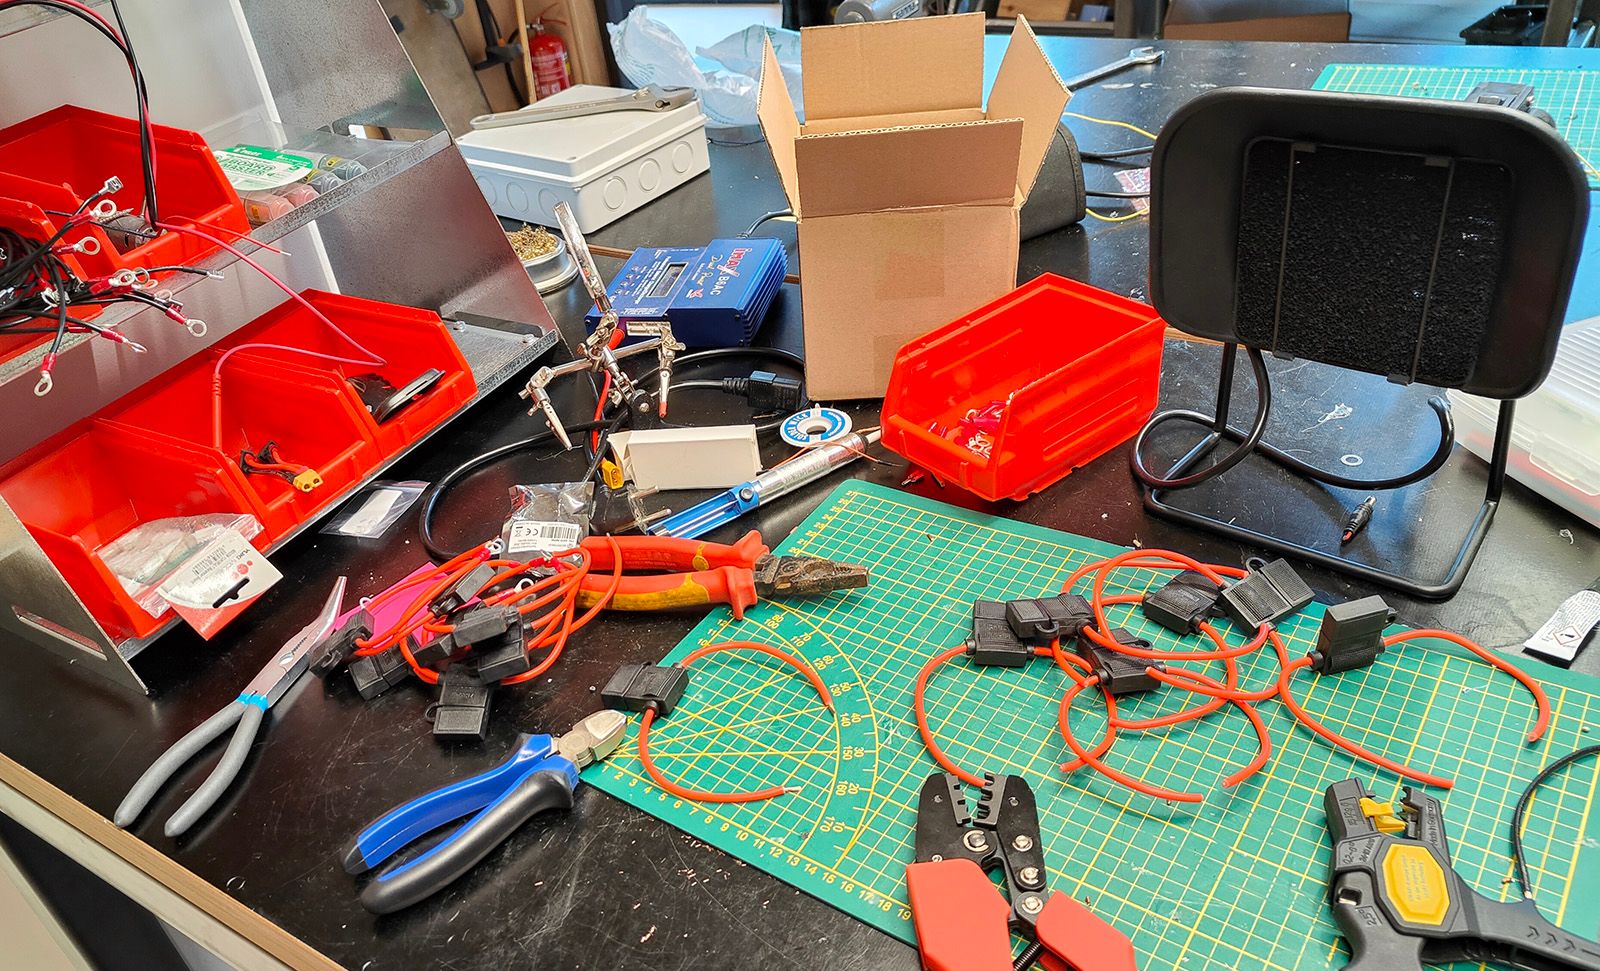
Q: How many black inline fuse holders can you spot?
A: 14